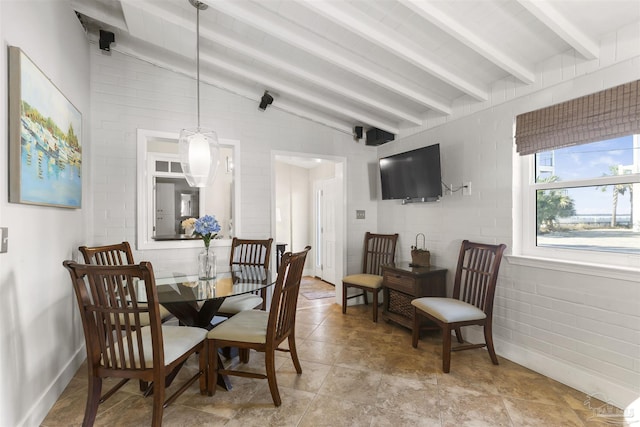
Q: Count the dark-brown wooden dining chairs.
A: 6